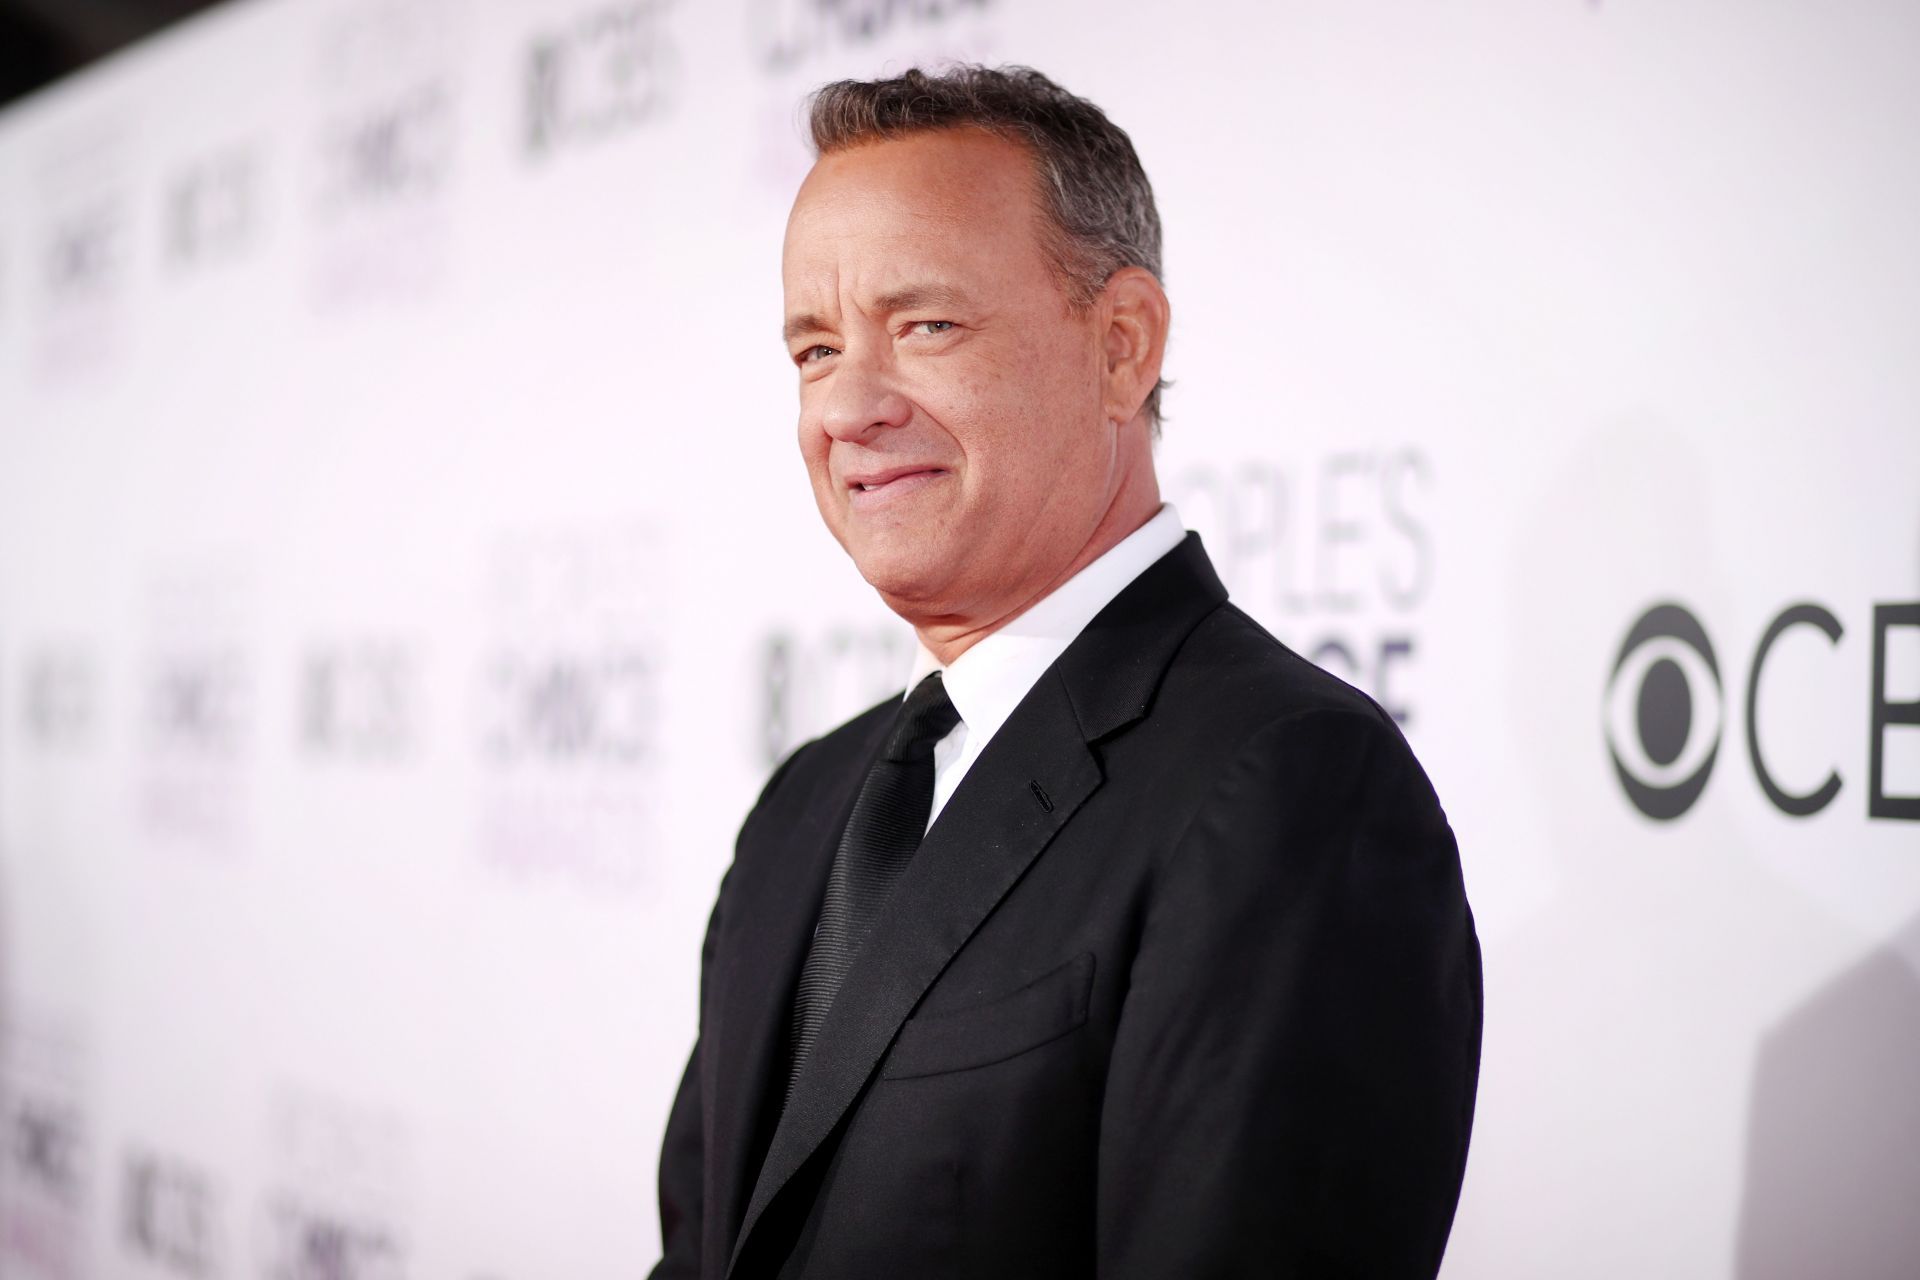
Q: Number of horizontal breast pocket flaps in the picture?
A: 1